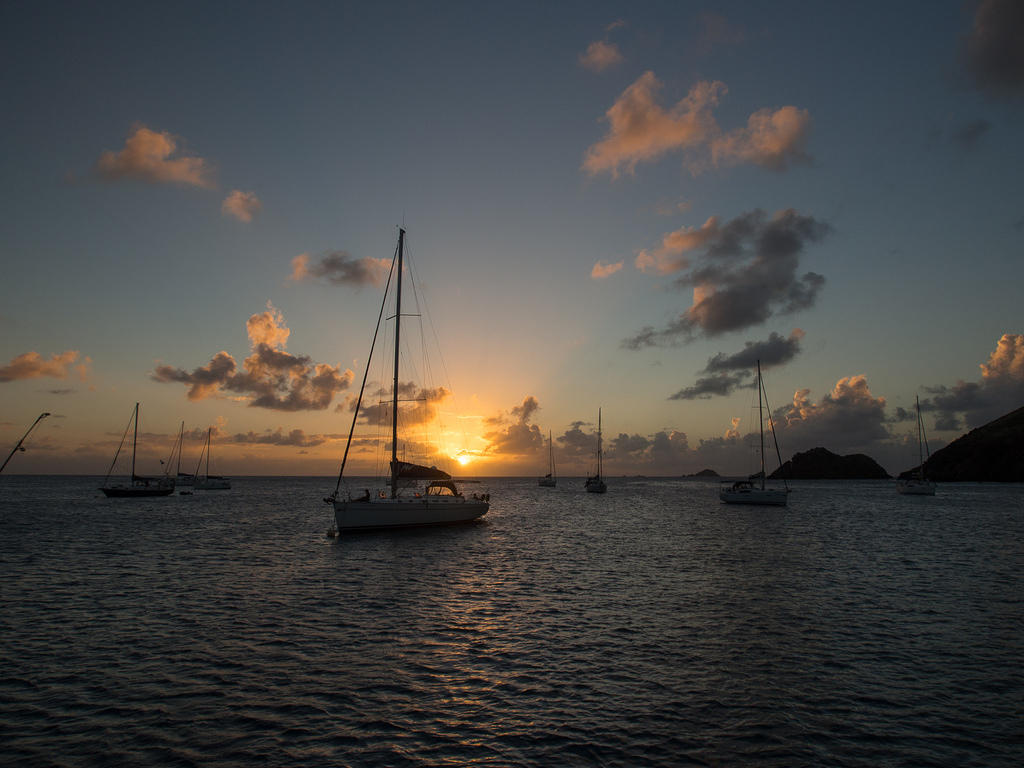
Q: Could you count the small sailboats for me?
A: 7